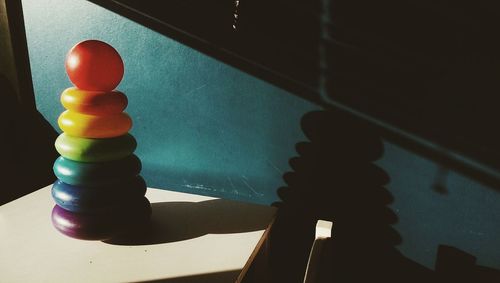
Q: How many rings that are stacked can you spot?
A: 6